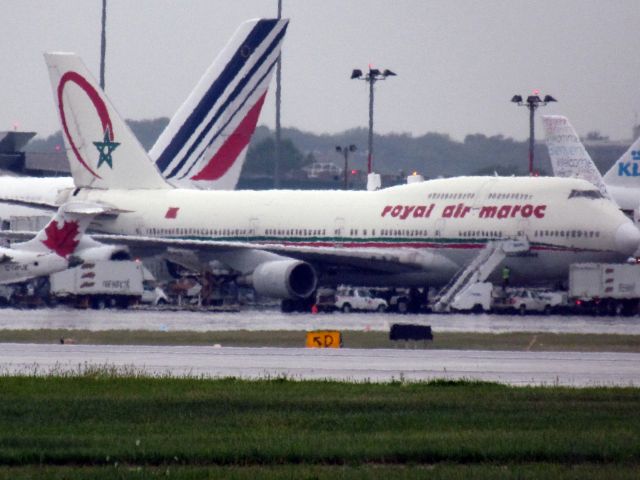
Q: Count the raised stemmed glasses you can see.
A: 0